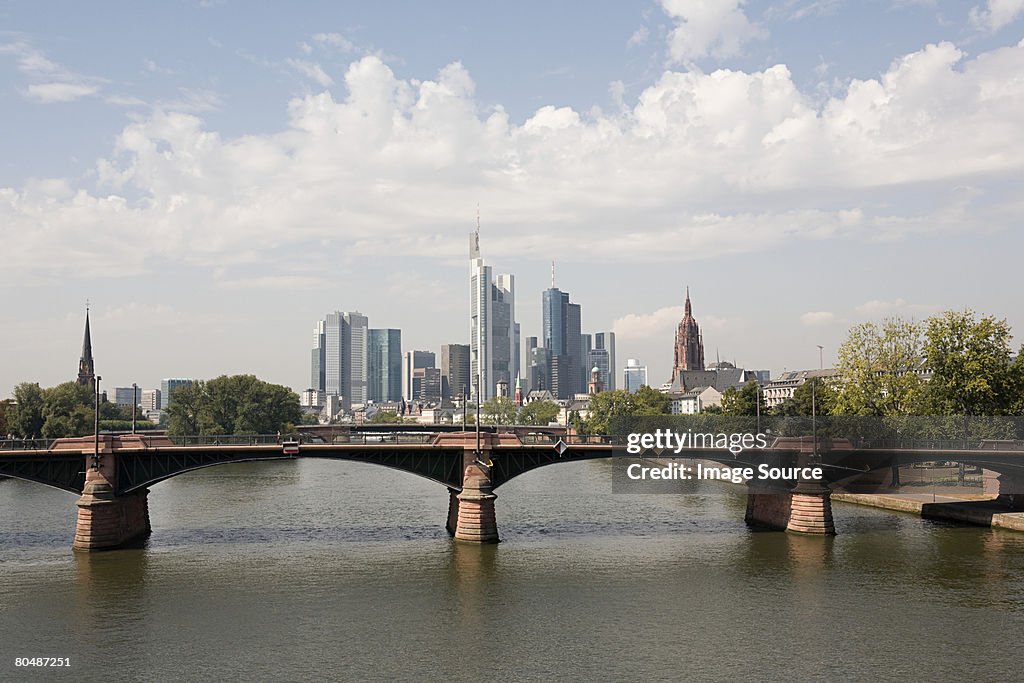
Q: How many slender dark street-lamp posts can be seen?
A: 6